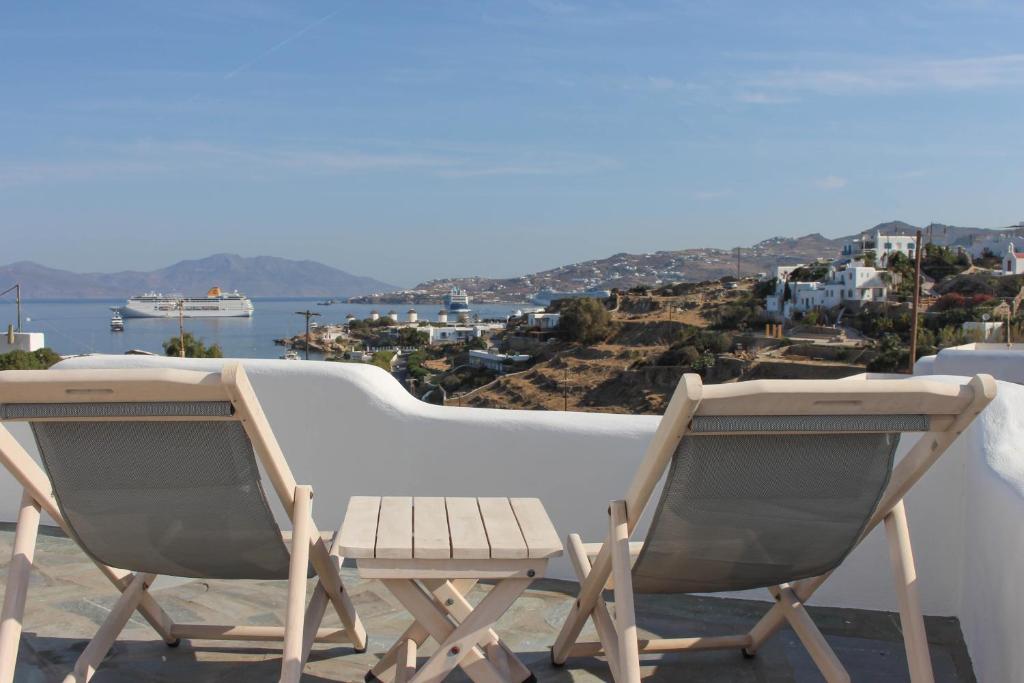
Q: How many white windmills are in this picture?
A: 5